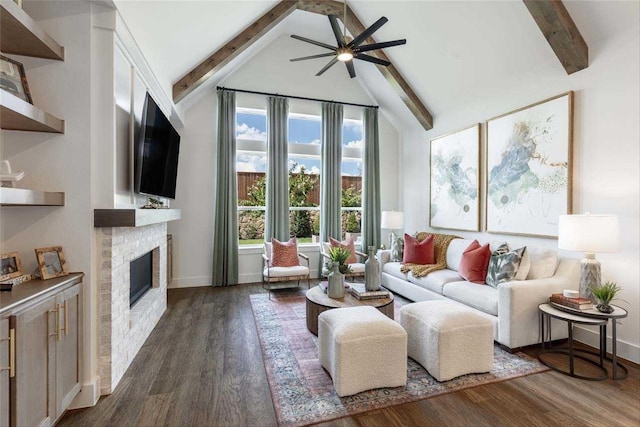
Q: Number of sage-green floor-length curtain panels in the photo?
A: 4